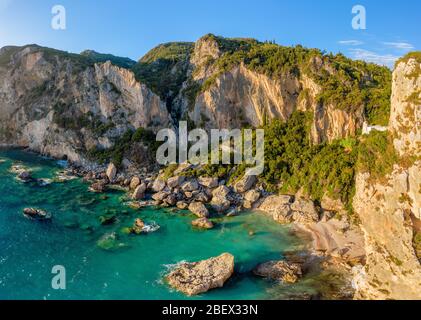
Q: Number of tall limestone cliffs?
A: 3